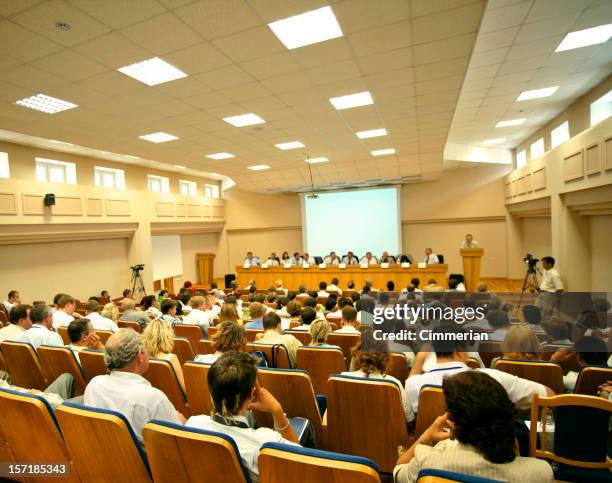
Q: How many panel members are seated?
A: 10